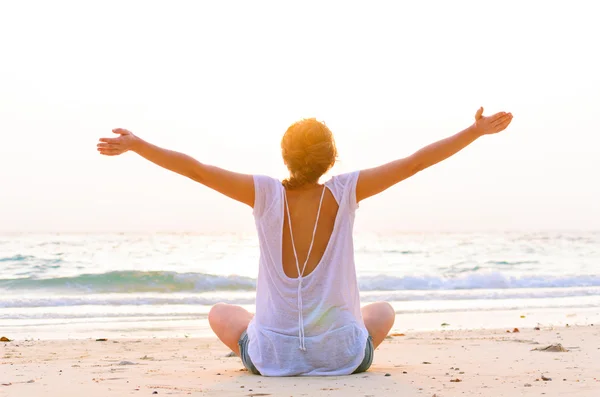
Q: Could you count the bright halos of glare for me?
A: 1